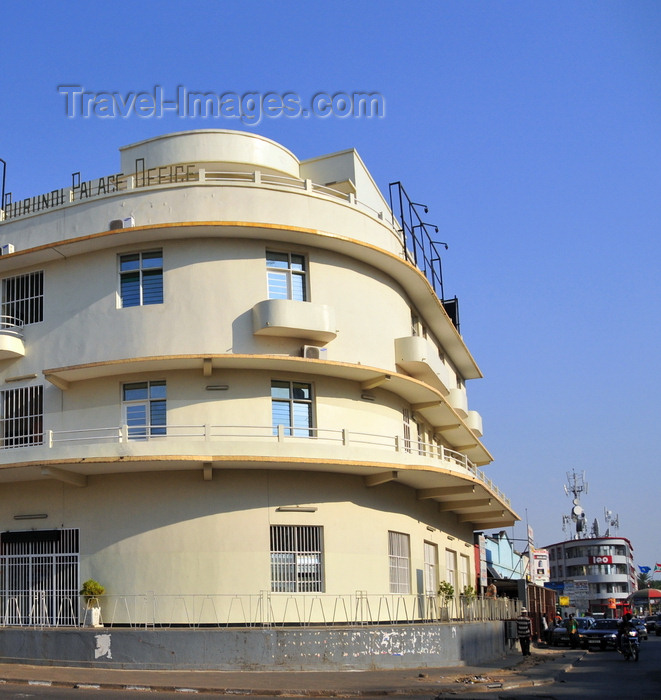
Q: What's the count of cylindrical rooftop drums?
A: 1